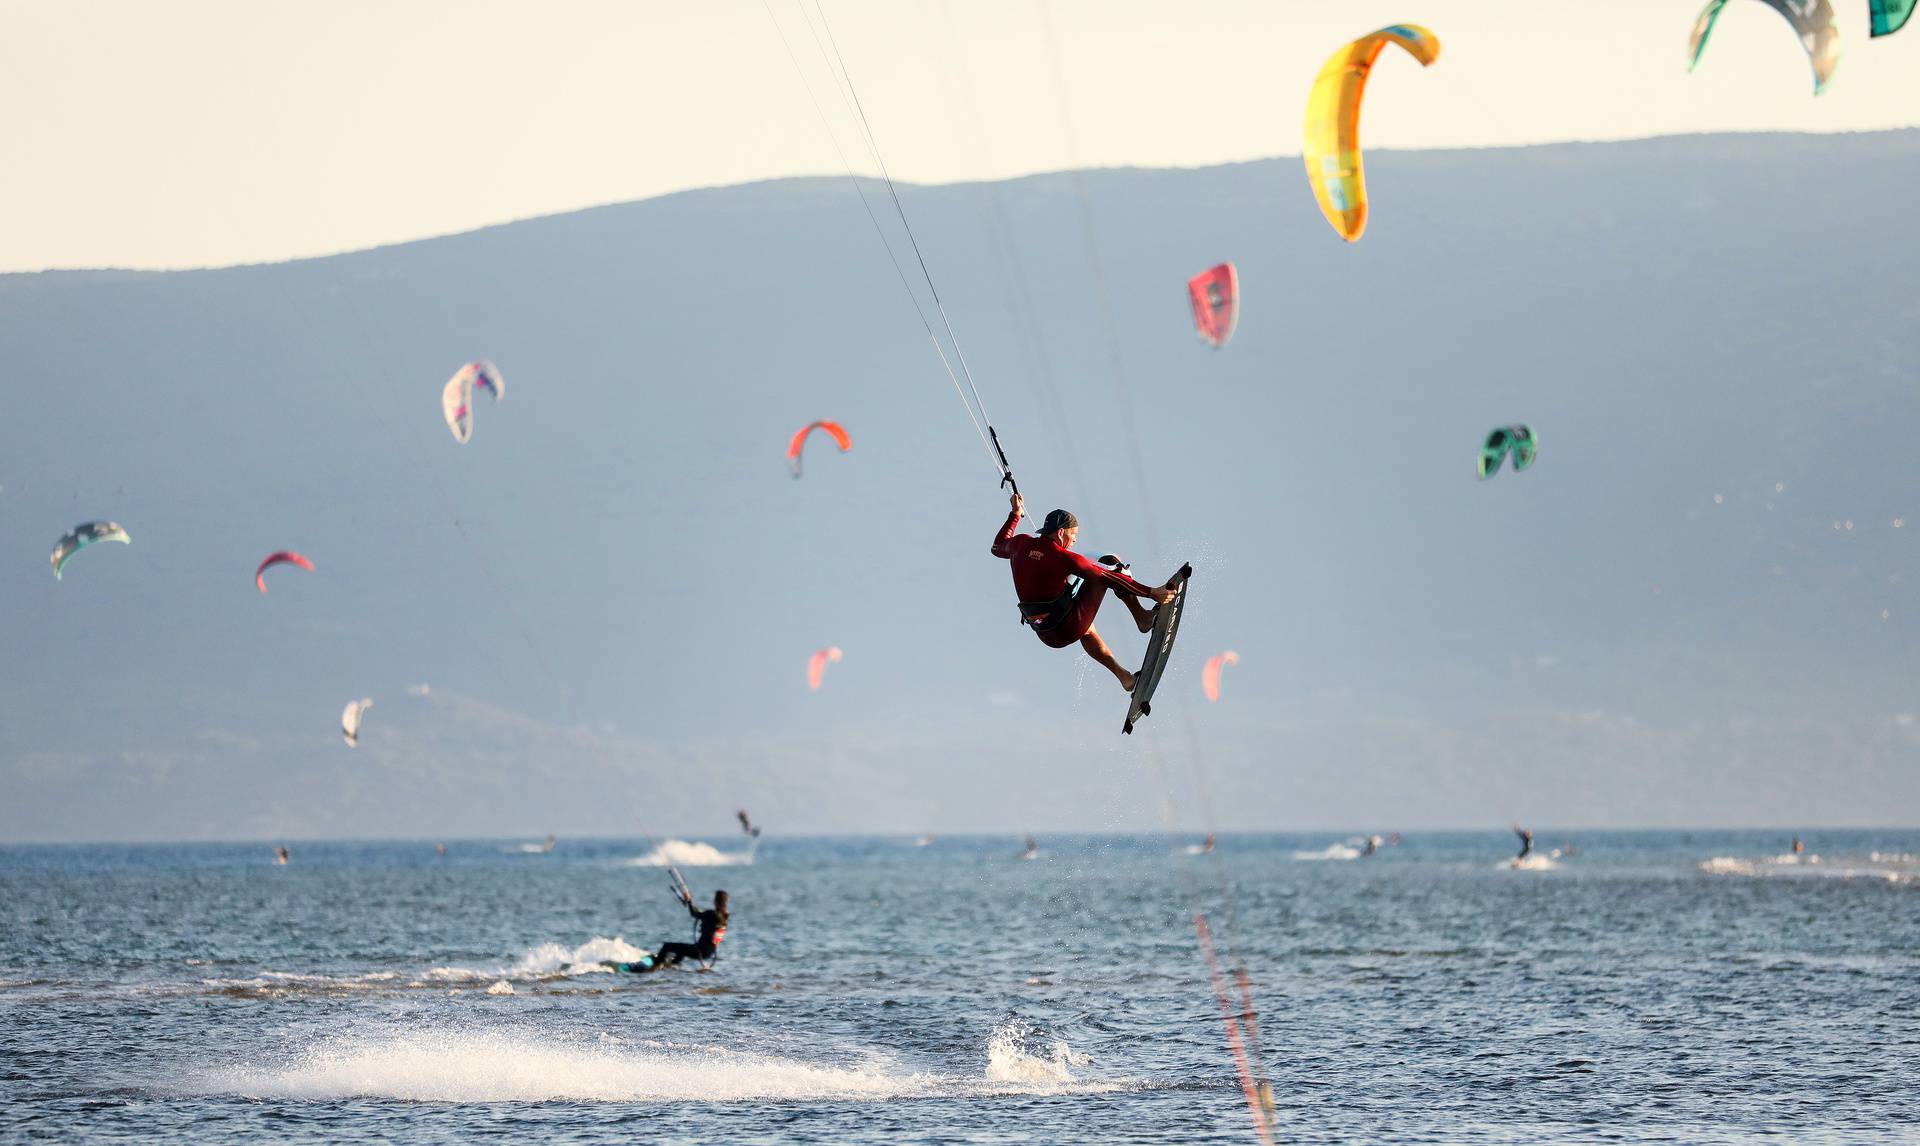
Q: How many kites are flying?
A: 12